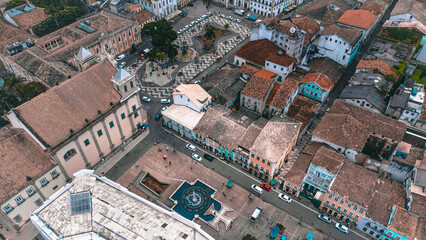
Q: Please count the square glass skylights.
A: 1